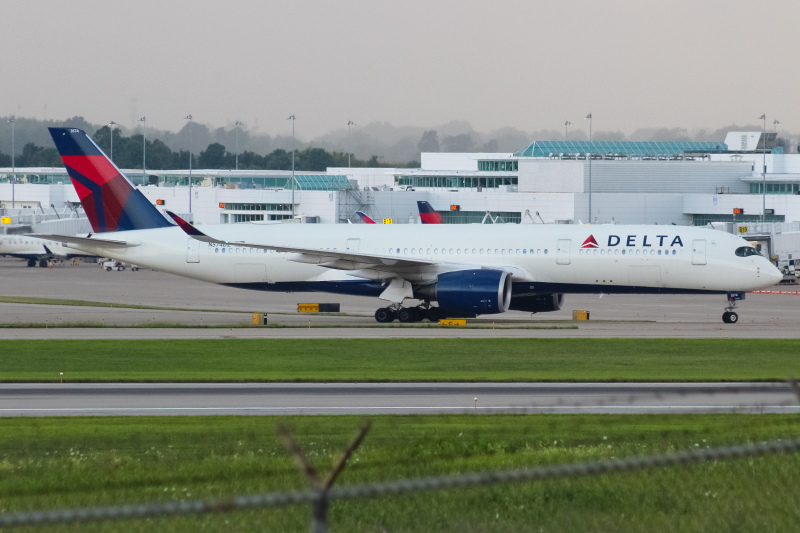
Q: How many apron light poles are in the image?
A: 11